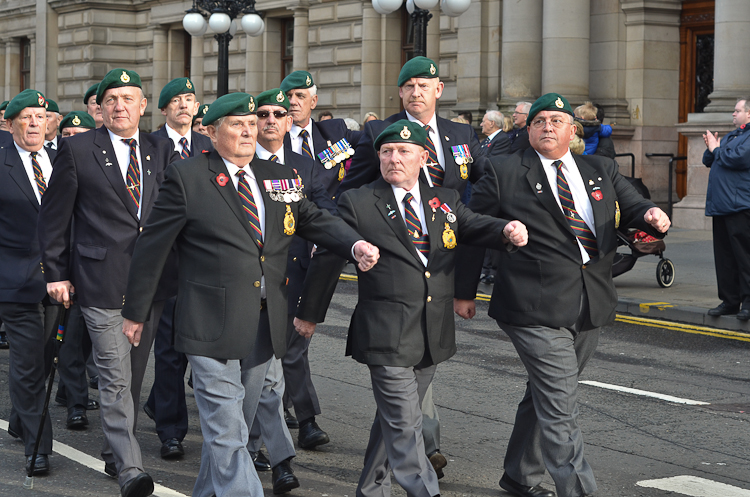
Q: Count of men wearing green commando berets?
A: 14